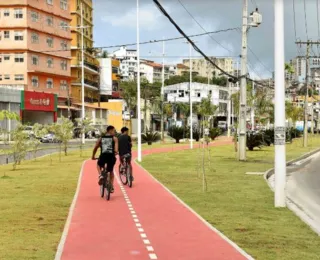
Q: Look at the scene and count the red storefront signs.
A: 1